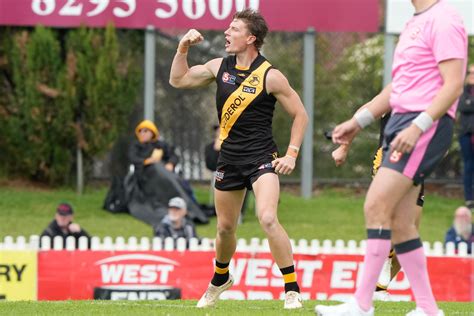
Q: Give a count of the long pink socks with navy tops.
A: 2